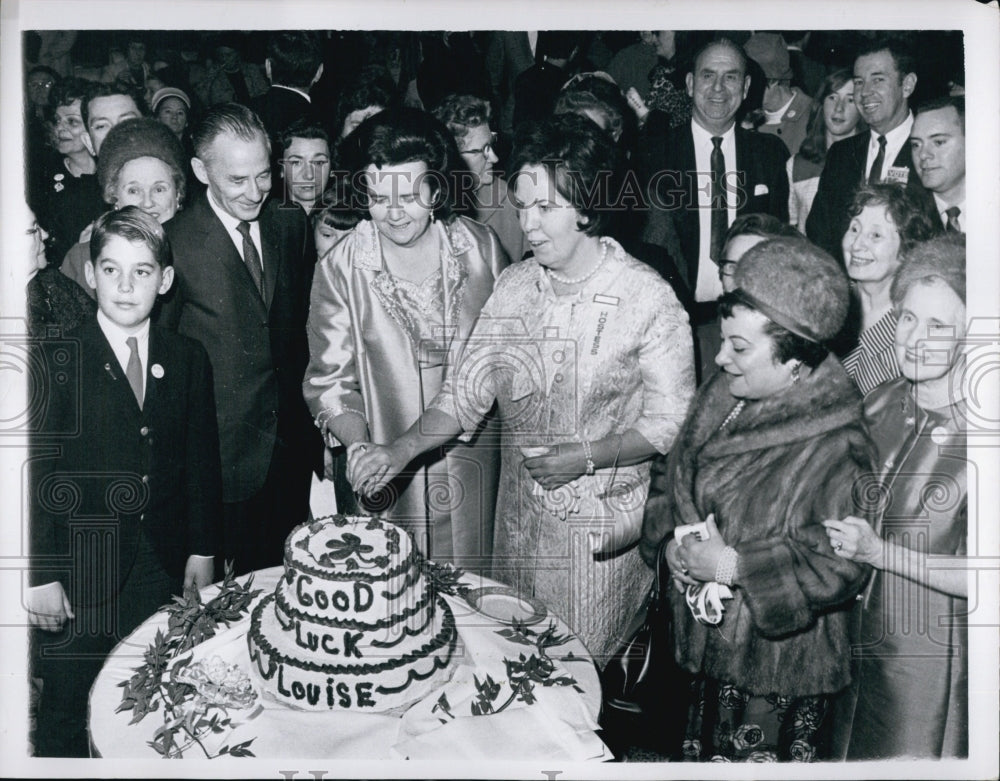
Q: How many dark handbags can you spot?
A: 1